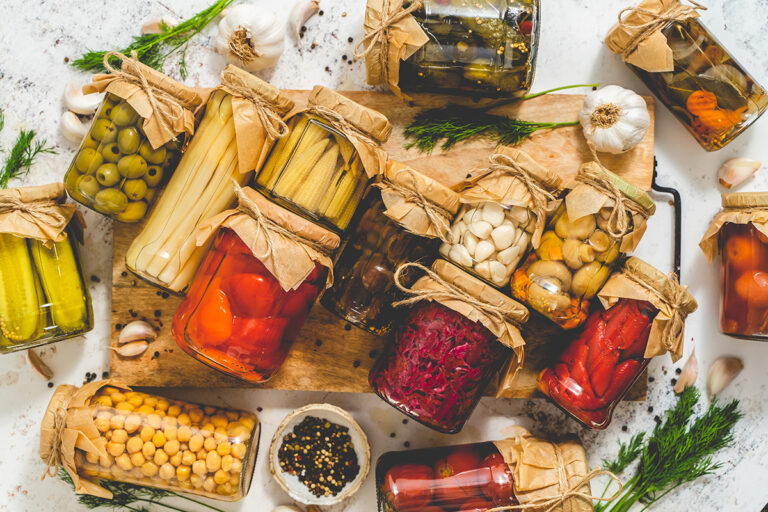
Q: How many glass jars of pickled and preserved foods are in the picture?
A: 15